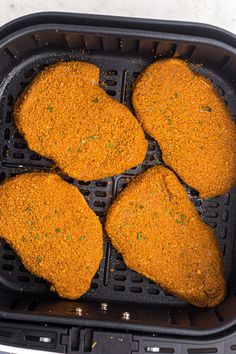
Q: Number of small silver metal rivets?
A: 3